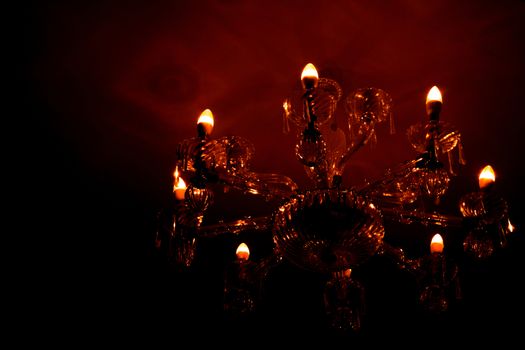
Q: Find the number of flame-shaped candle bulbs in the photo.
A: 7